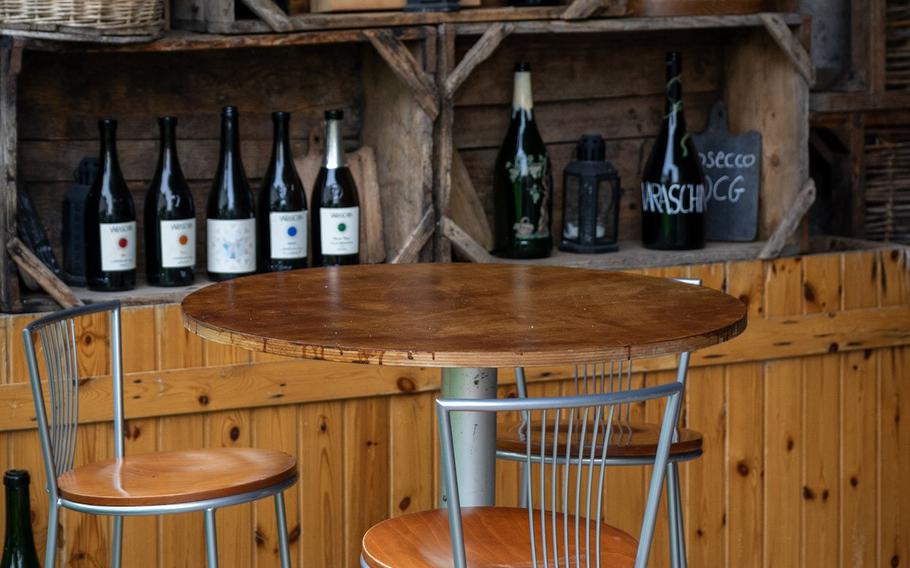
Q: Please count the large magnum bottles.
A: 2